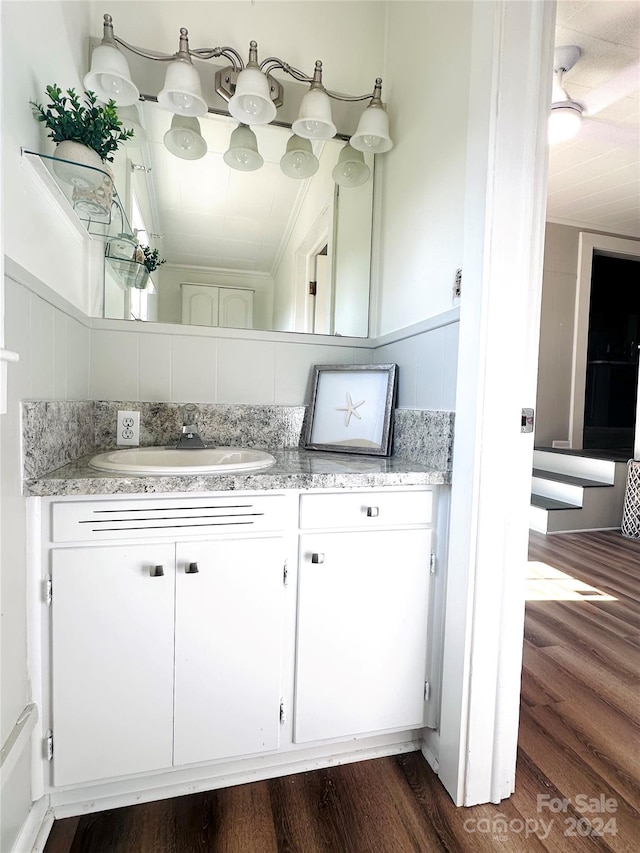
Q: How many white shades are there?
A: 5